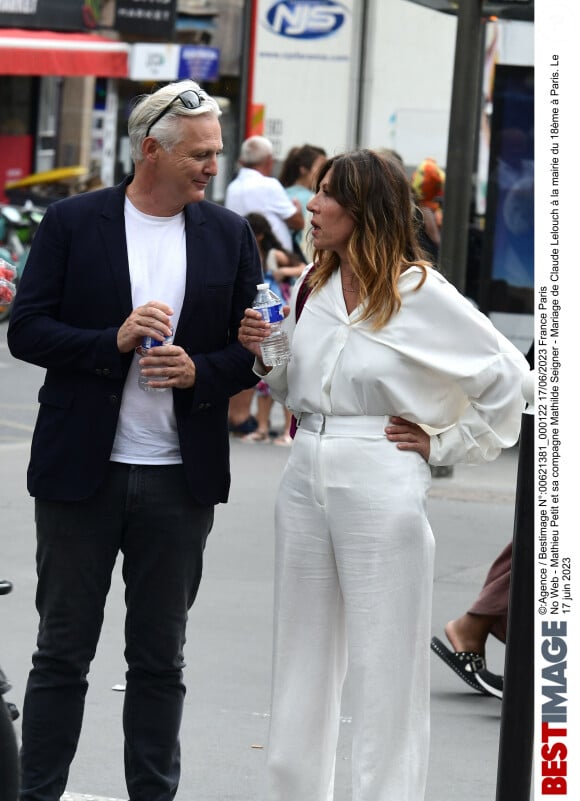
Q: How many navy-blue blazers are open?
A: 1